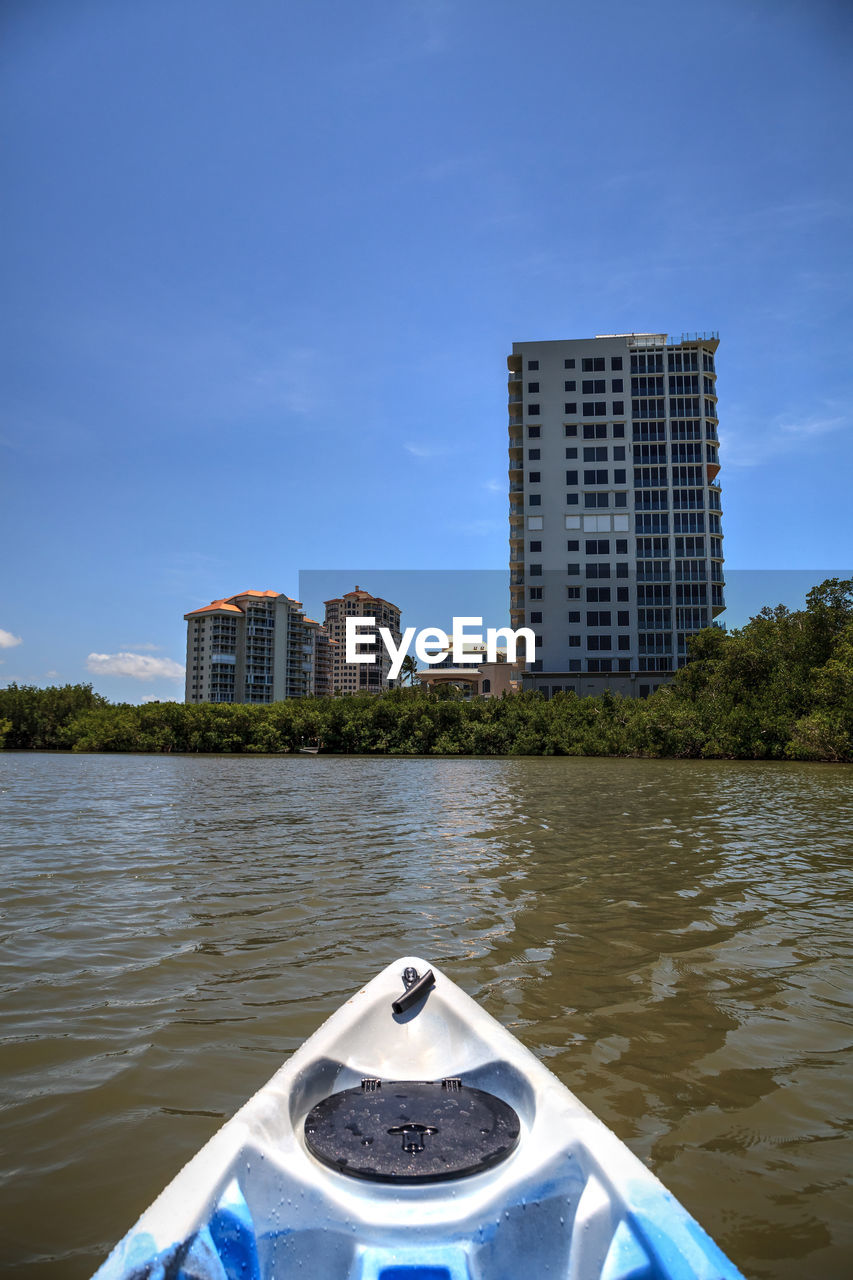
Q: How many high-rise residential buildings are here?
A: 3